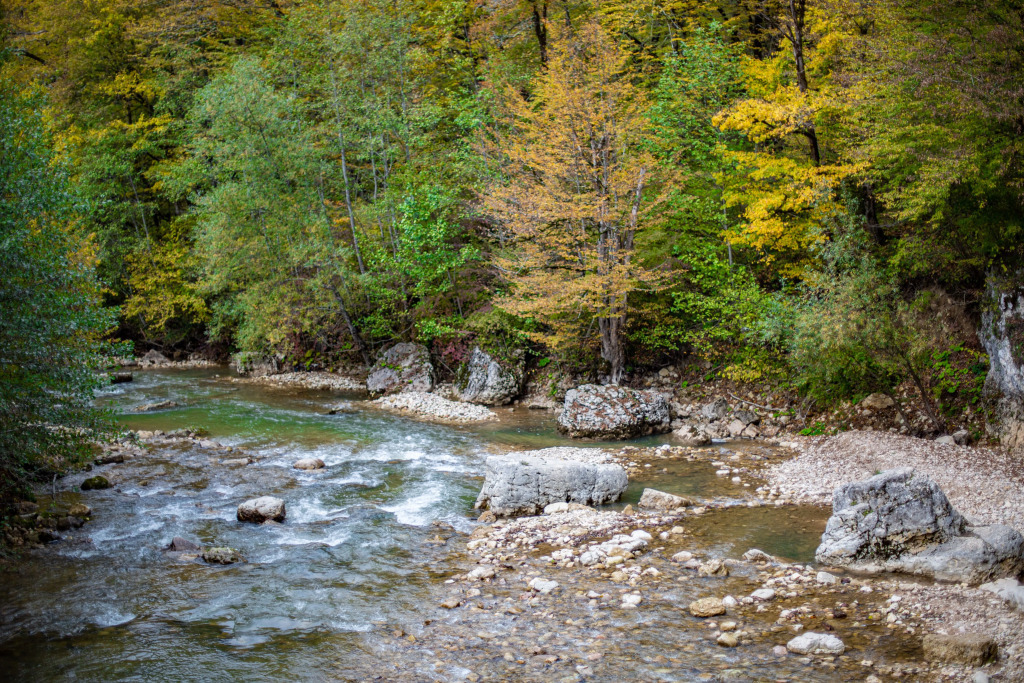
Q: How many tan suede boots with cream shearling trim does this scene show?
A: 0